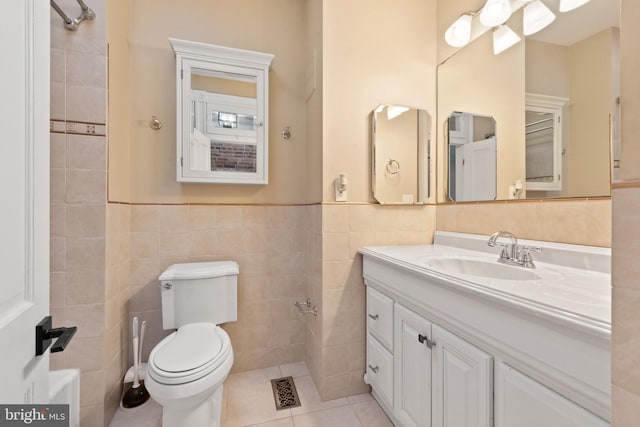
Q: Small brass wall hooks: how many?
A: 2